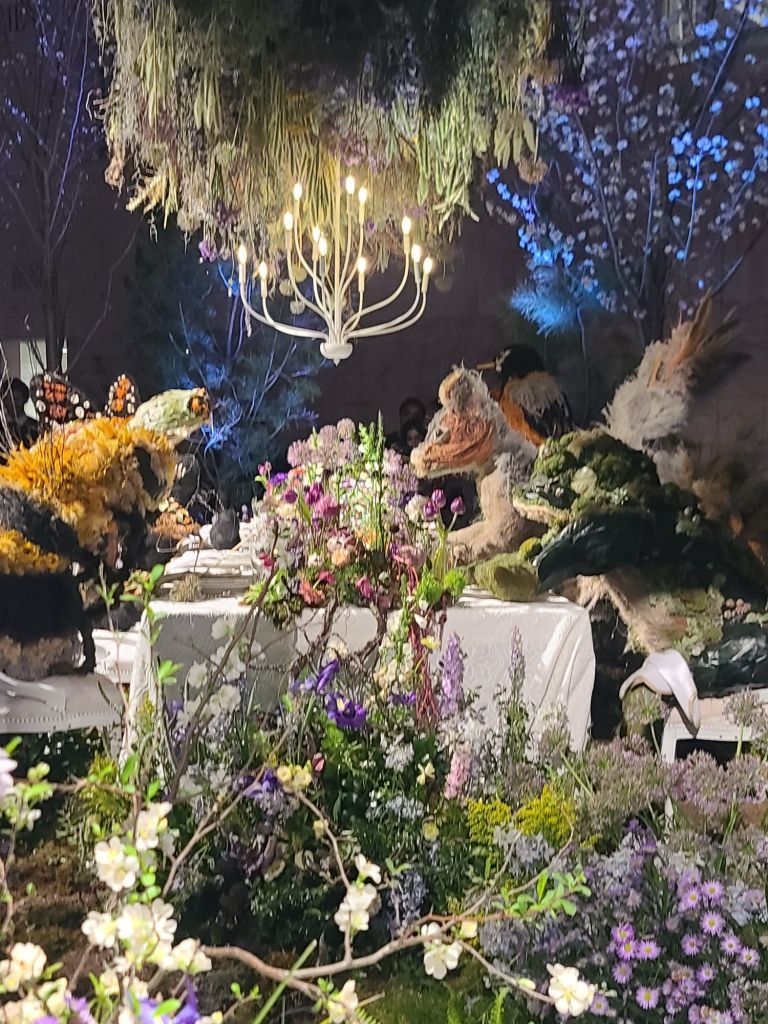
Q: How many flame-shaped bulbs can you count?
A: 12